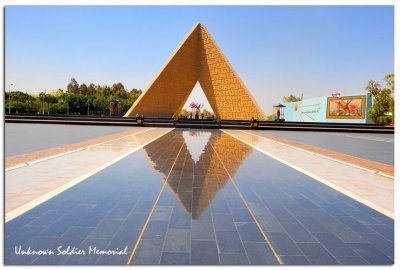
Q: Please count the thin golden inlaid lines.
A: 2